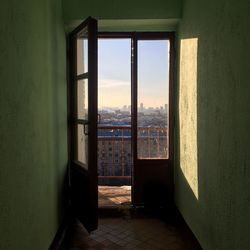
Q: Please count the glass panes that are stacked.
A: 3